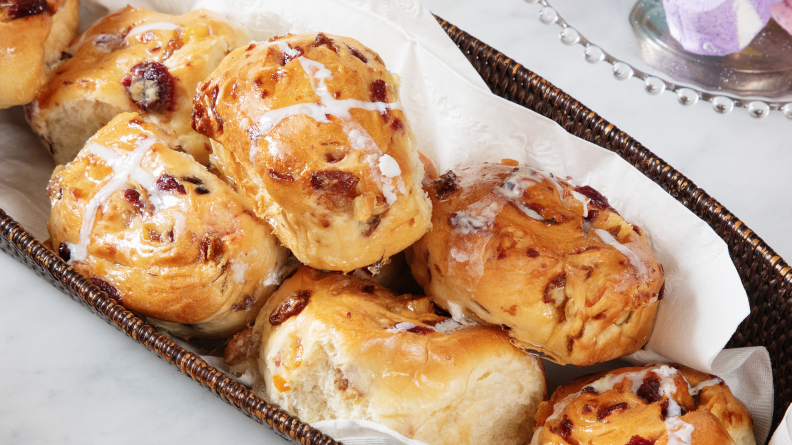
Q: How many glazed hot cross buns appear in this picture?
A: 7